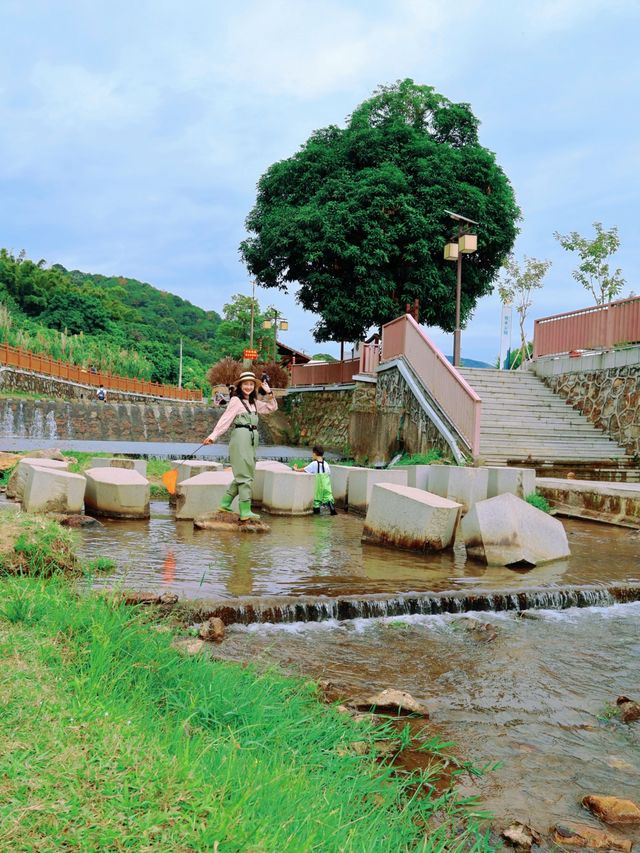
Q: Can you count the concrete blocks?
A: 15